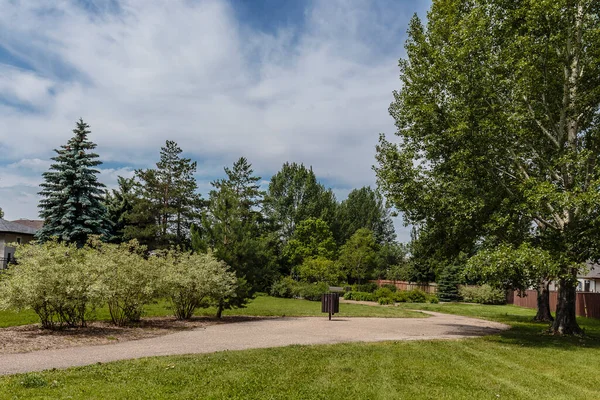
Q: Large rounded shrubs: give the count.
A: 3